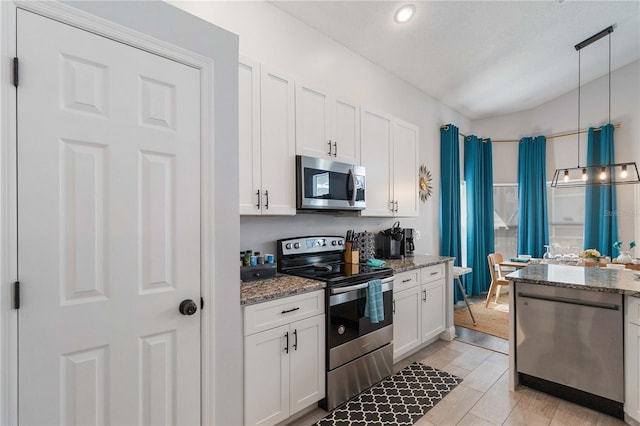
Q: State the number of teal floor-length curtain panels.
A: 4